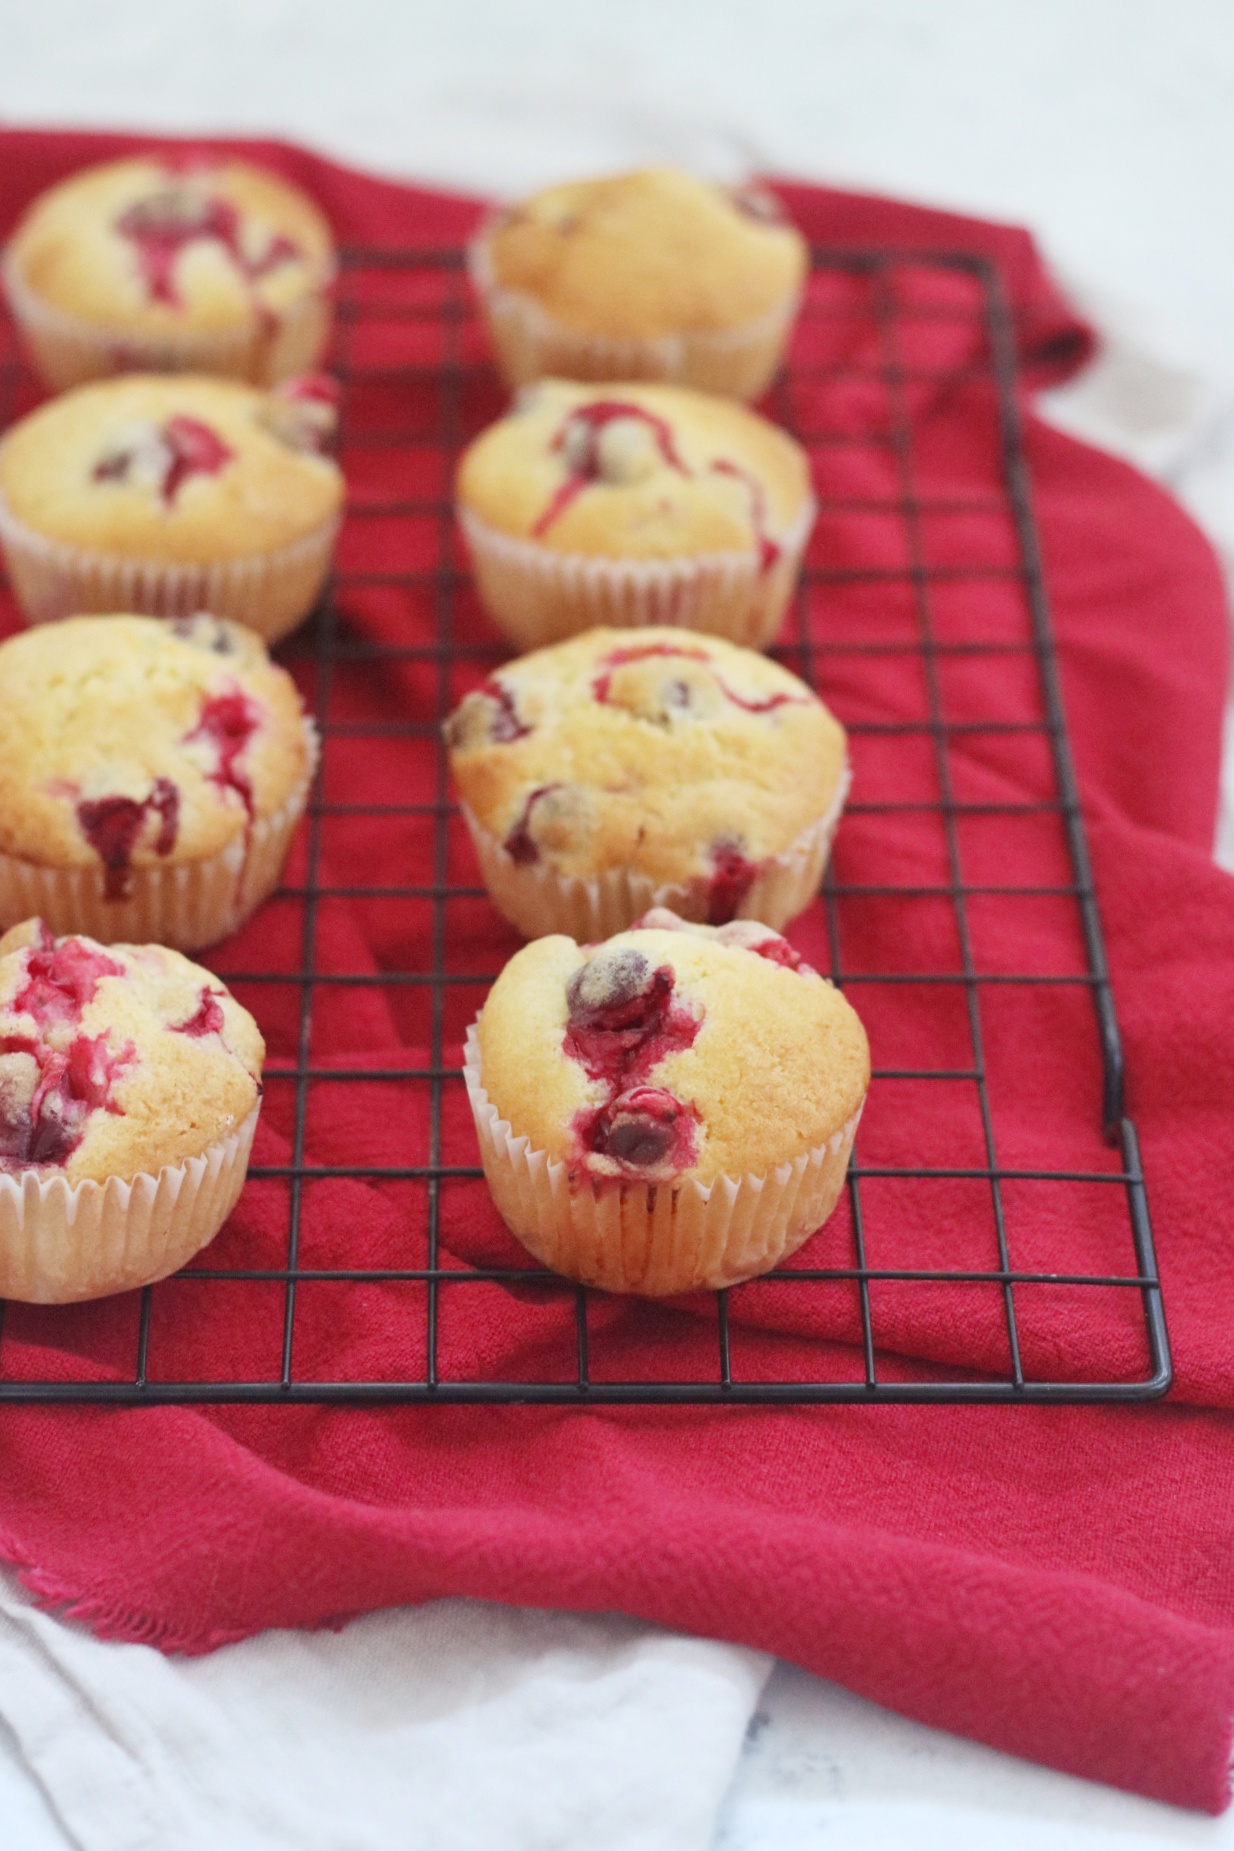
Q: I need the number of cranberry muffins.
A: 8